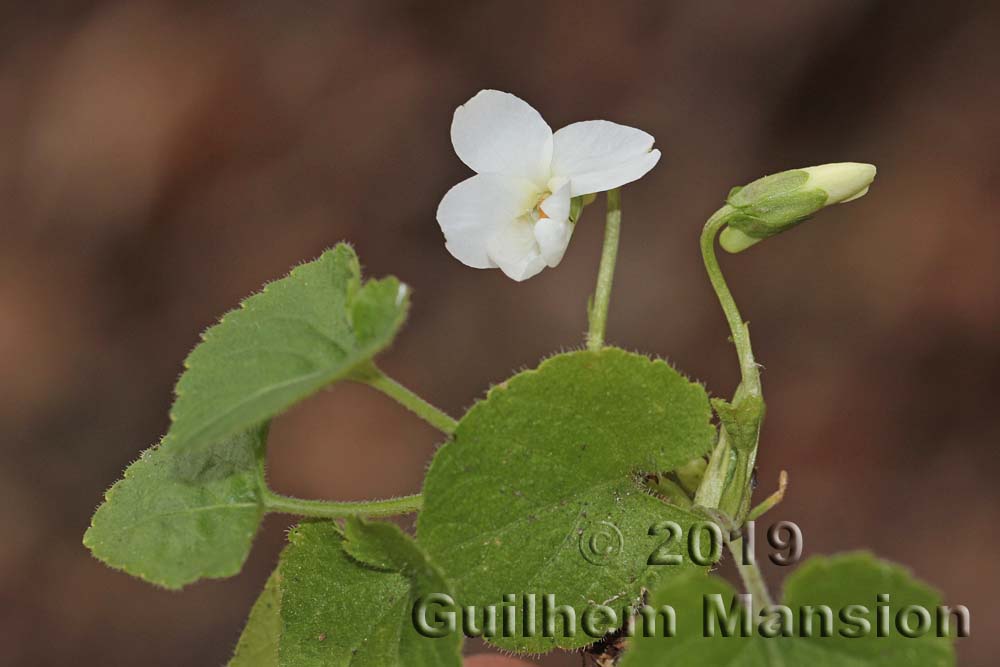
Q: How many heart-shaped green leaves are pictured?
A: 5